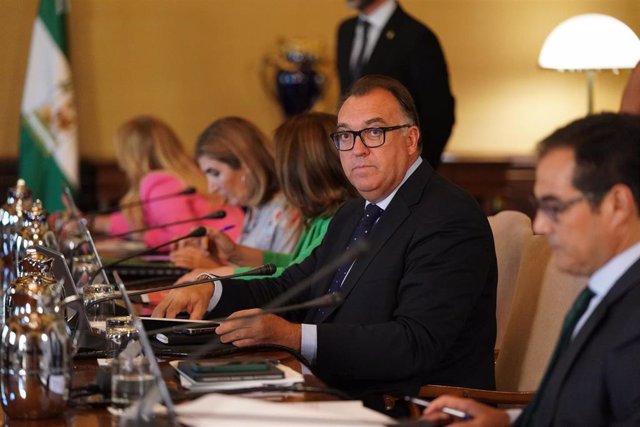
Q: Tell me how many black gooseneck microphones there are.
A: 6